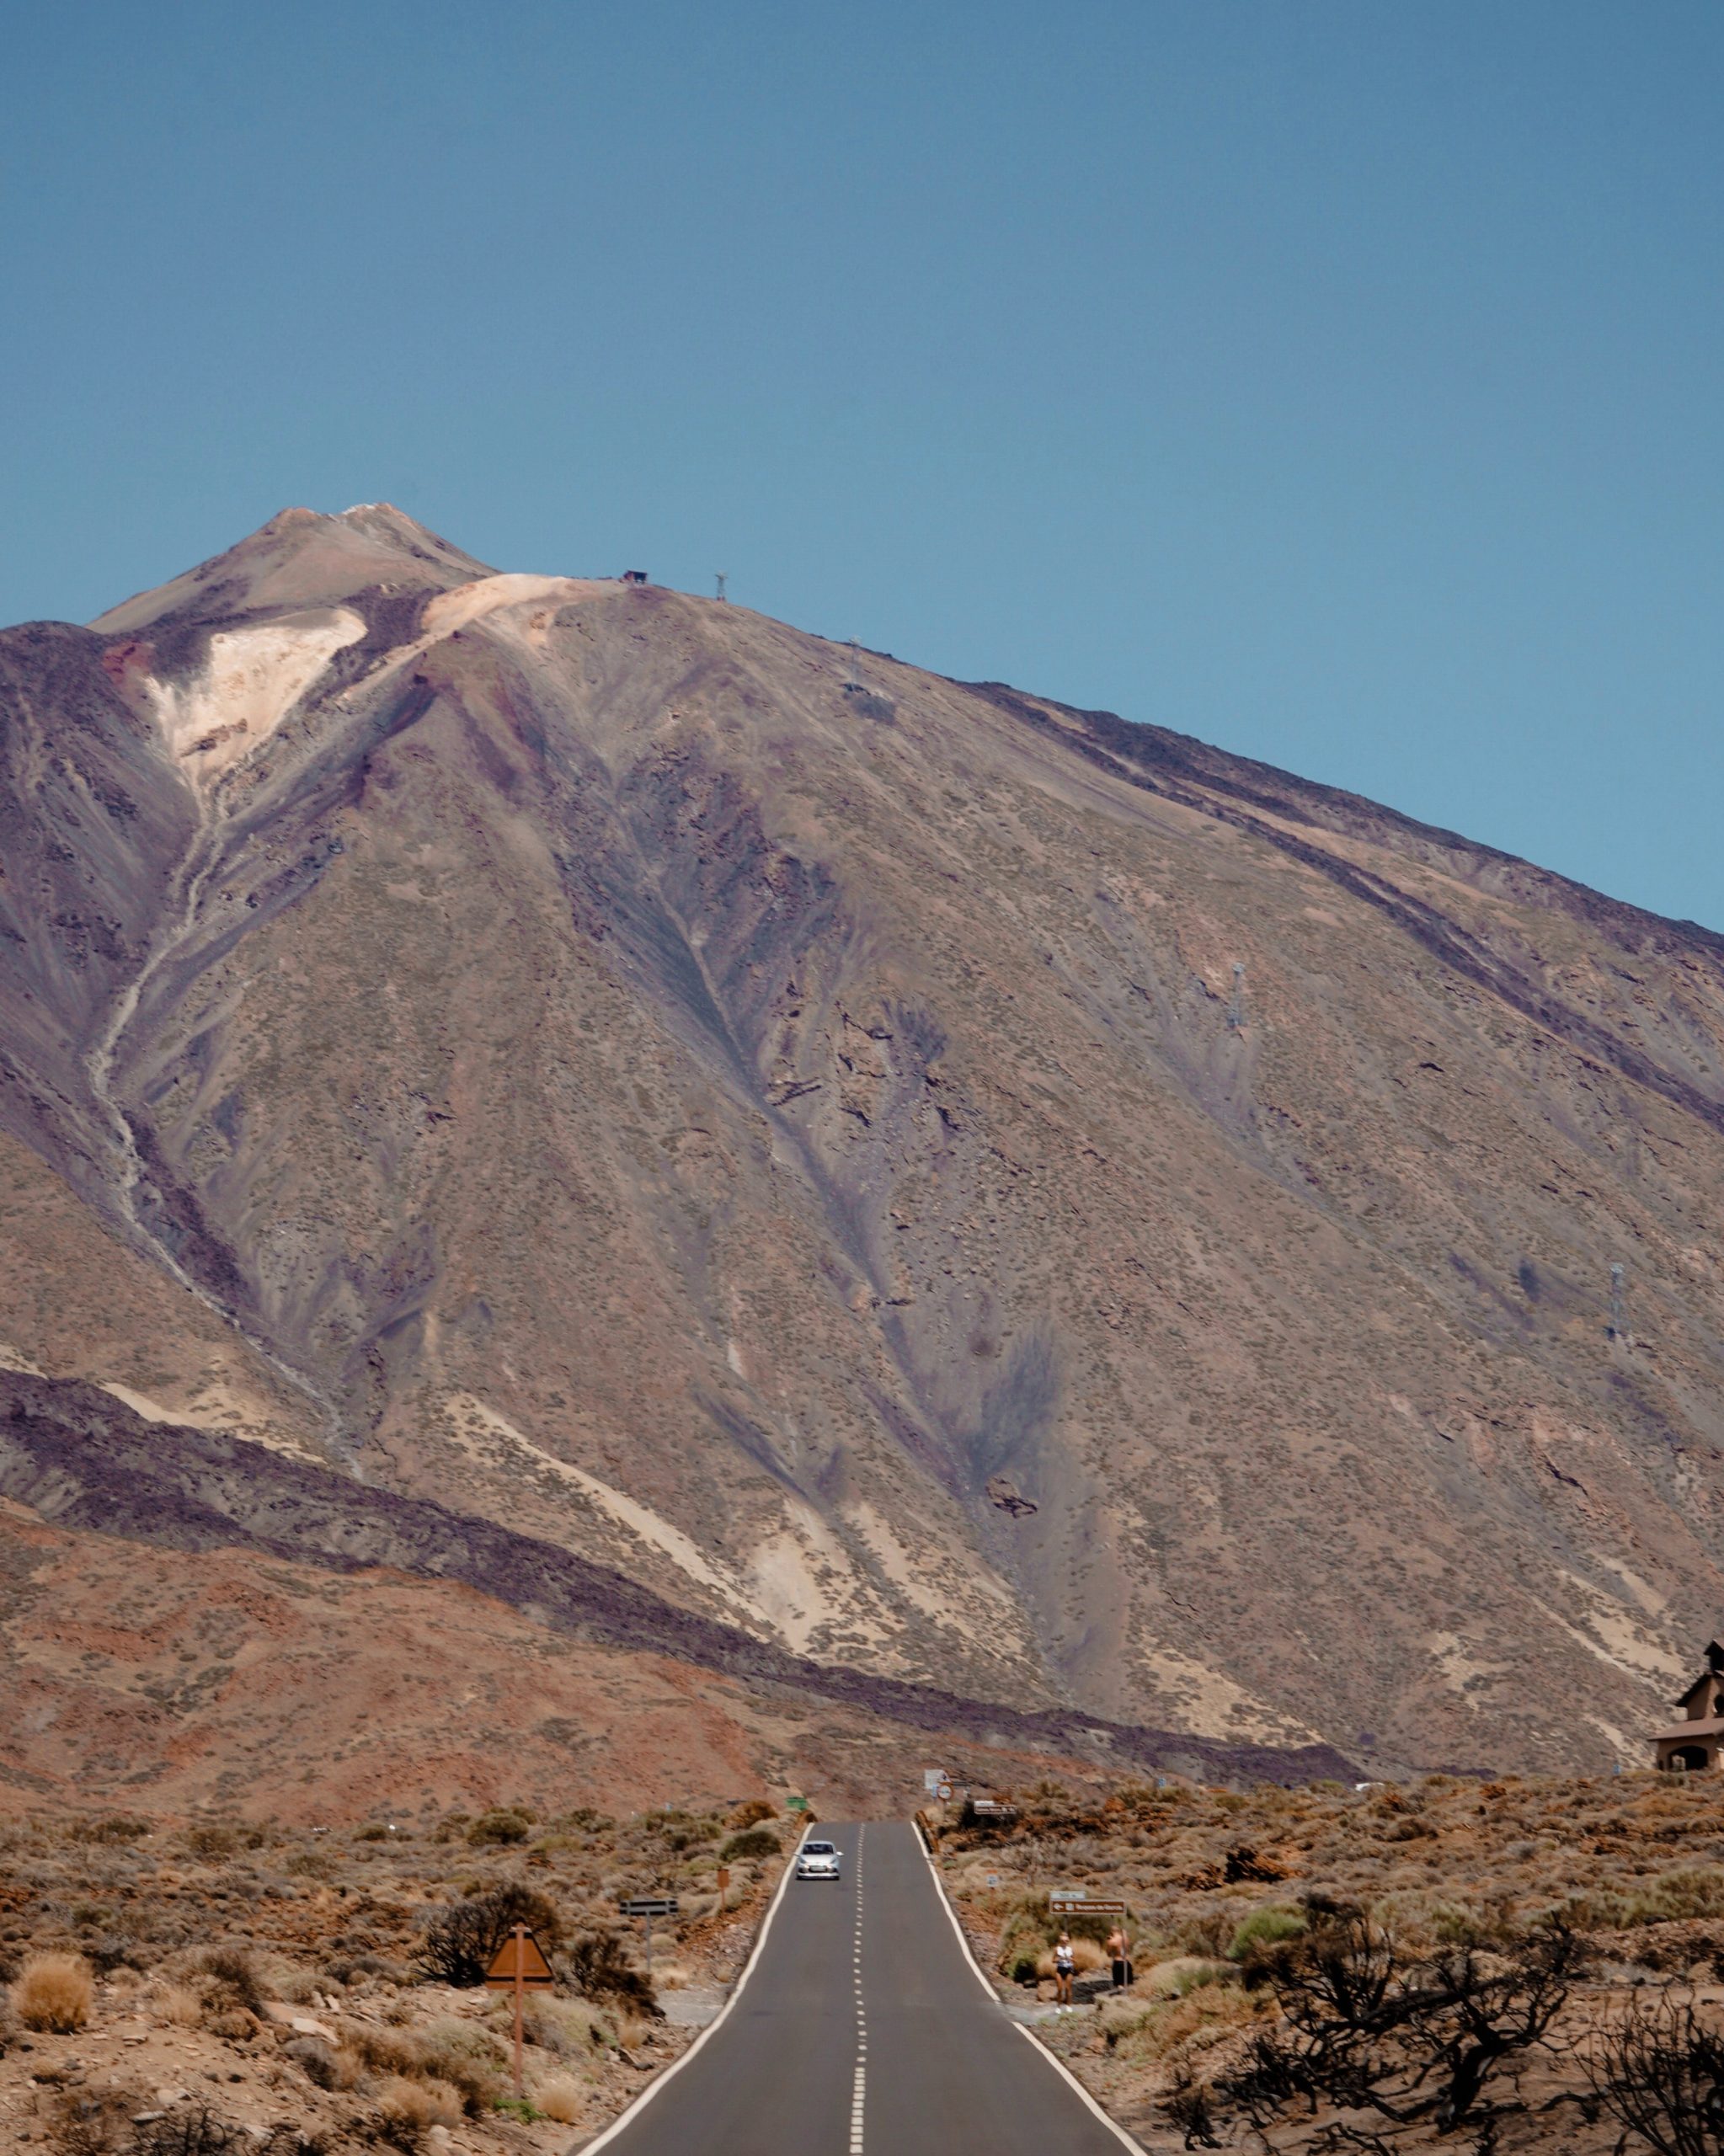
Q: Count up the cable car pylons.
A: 4